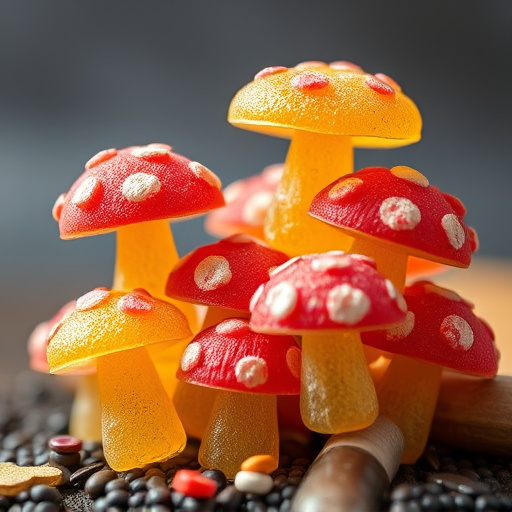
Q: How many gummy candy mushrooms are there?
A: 10